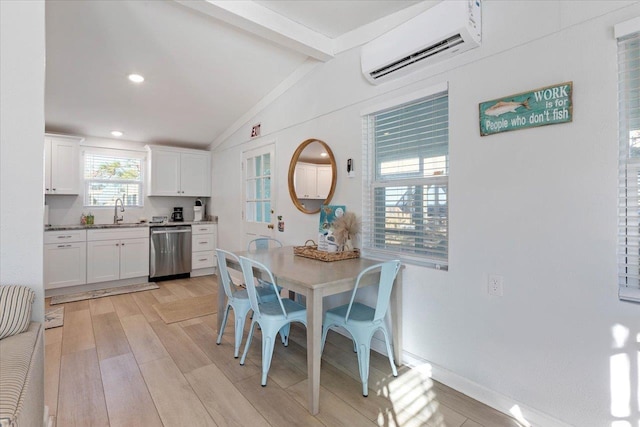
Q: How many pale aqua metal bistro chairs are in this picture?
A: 4